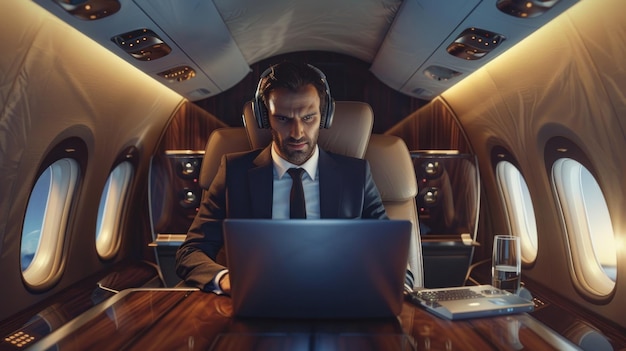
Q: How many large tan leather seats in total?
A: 1